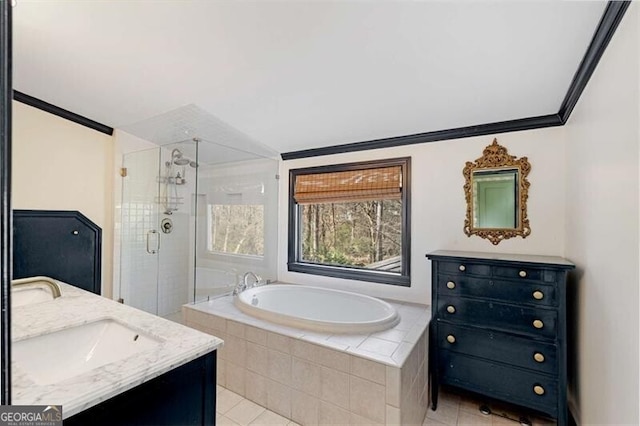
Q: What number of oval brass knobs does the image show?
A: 9